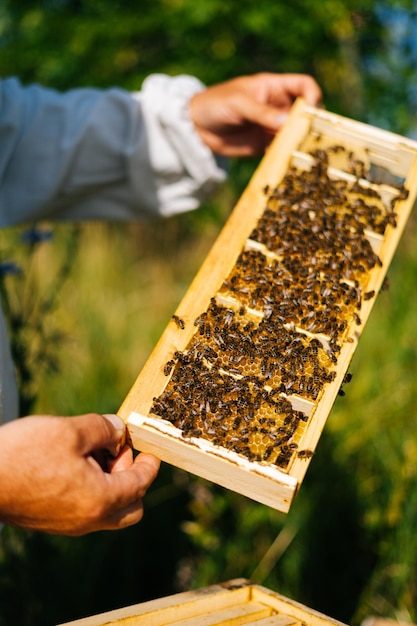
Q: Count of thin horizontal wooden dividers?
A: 5